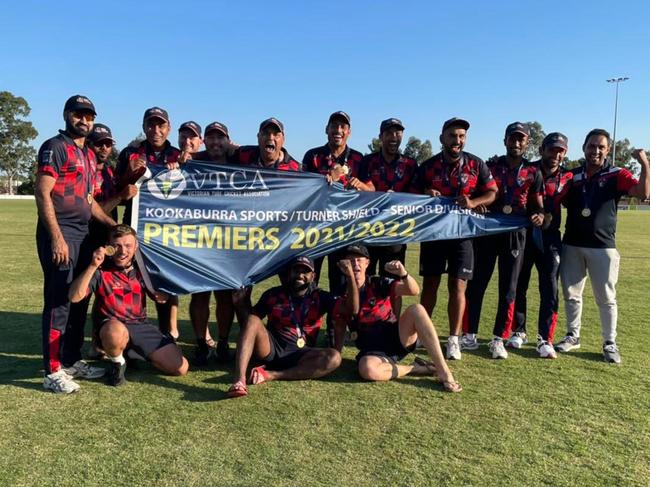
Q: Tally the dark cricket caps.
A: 13